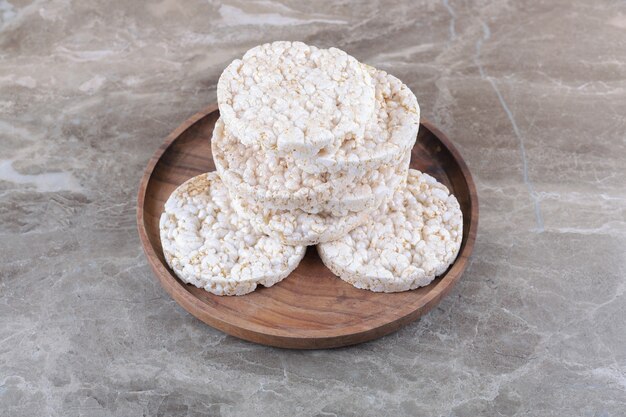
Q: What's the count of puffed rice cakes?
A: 6